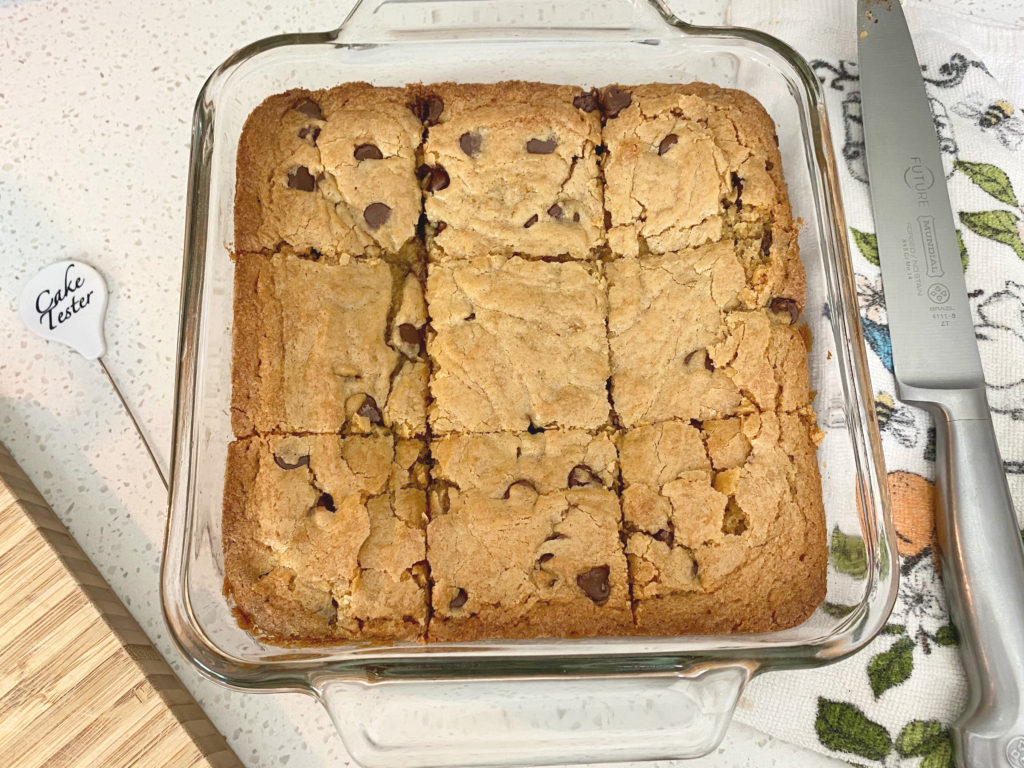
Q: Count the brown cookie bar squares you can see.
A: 9